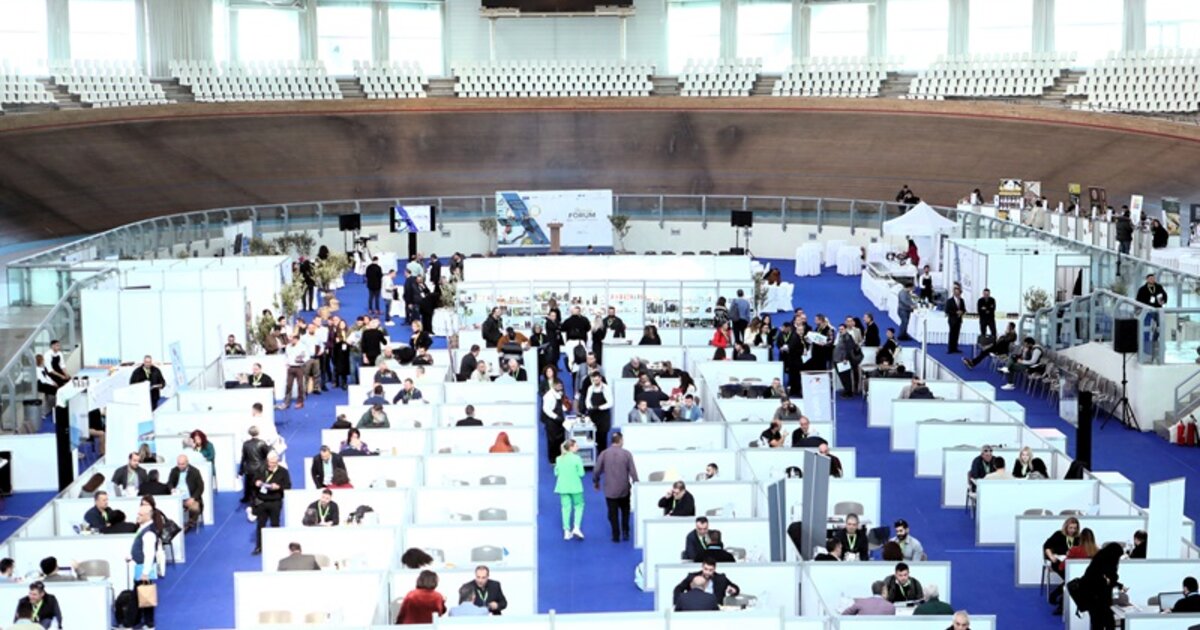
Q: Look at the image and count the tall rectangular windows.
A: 12